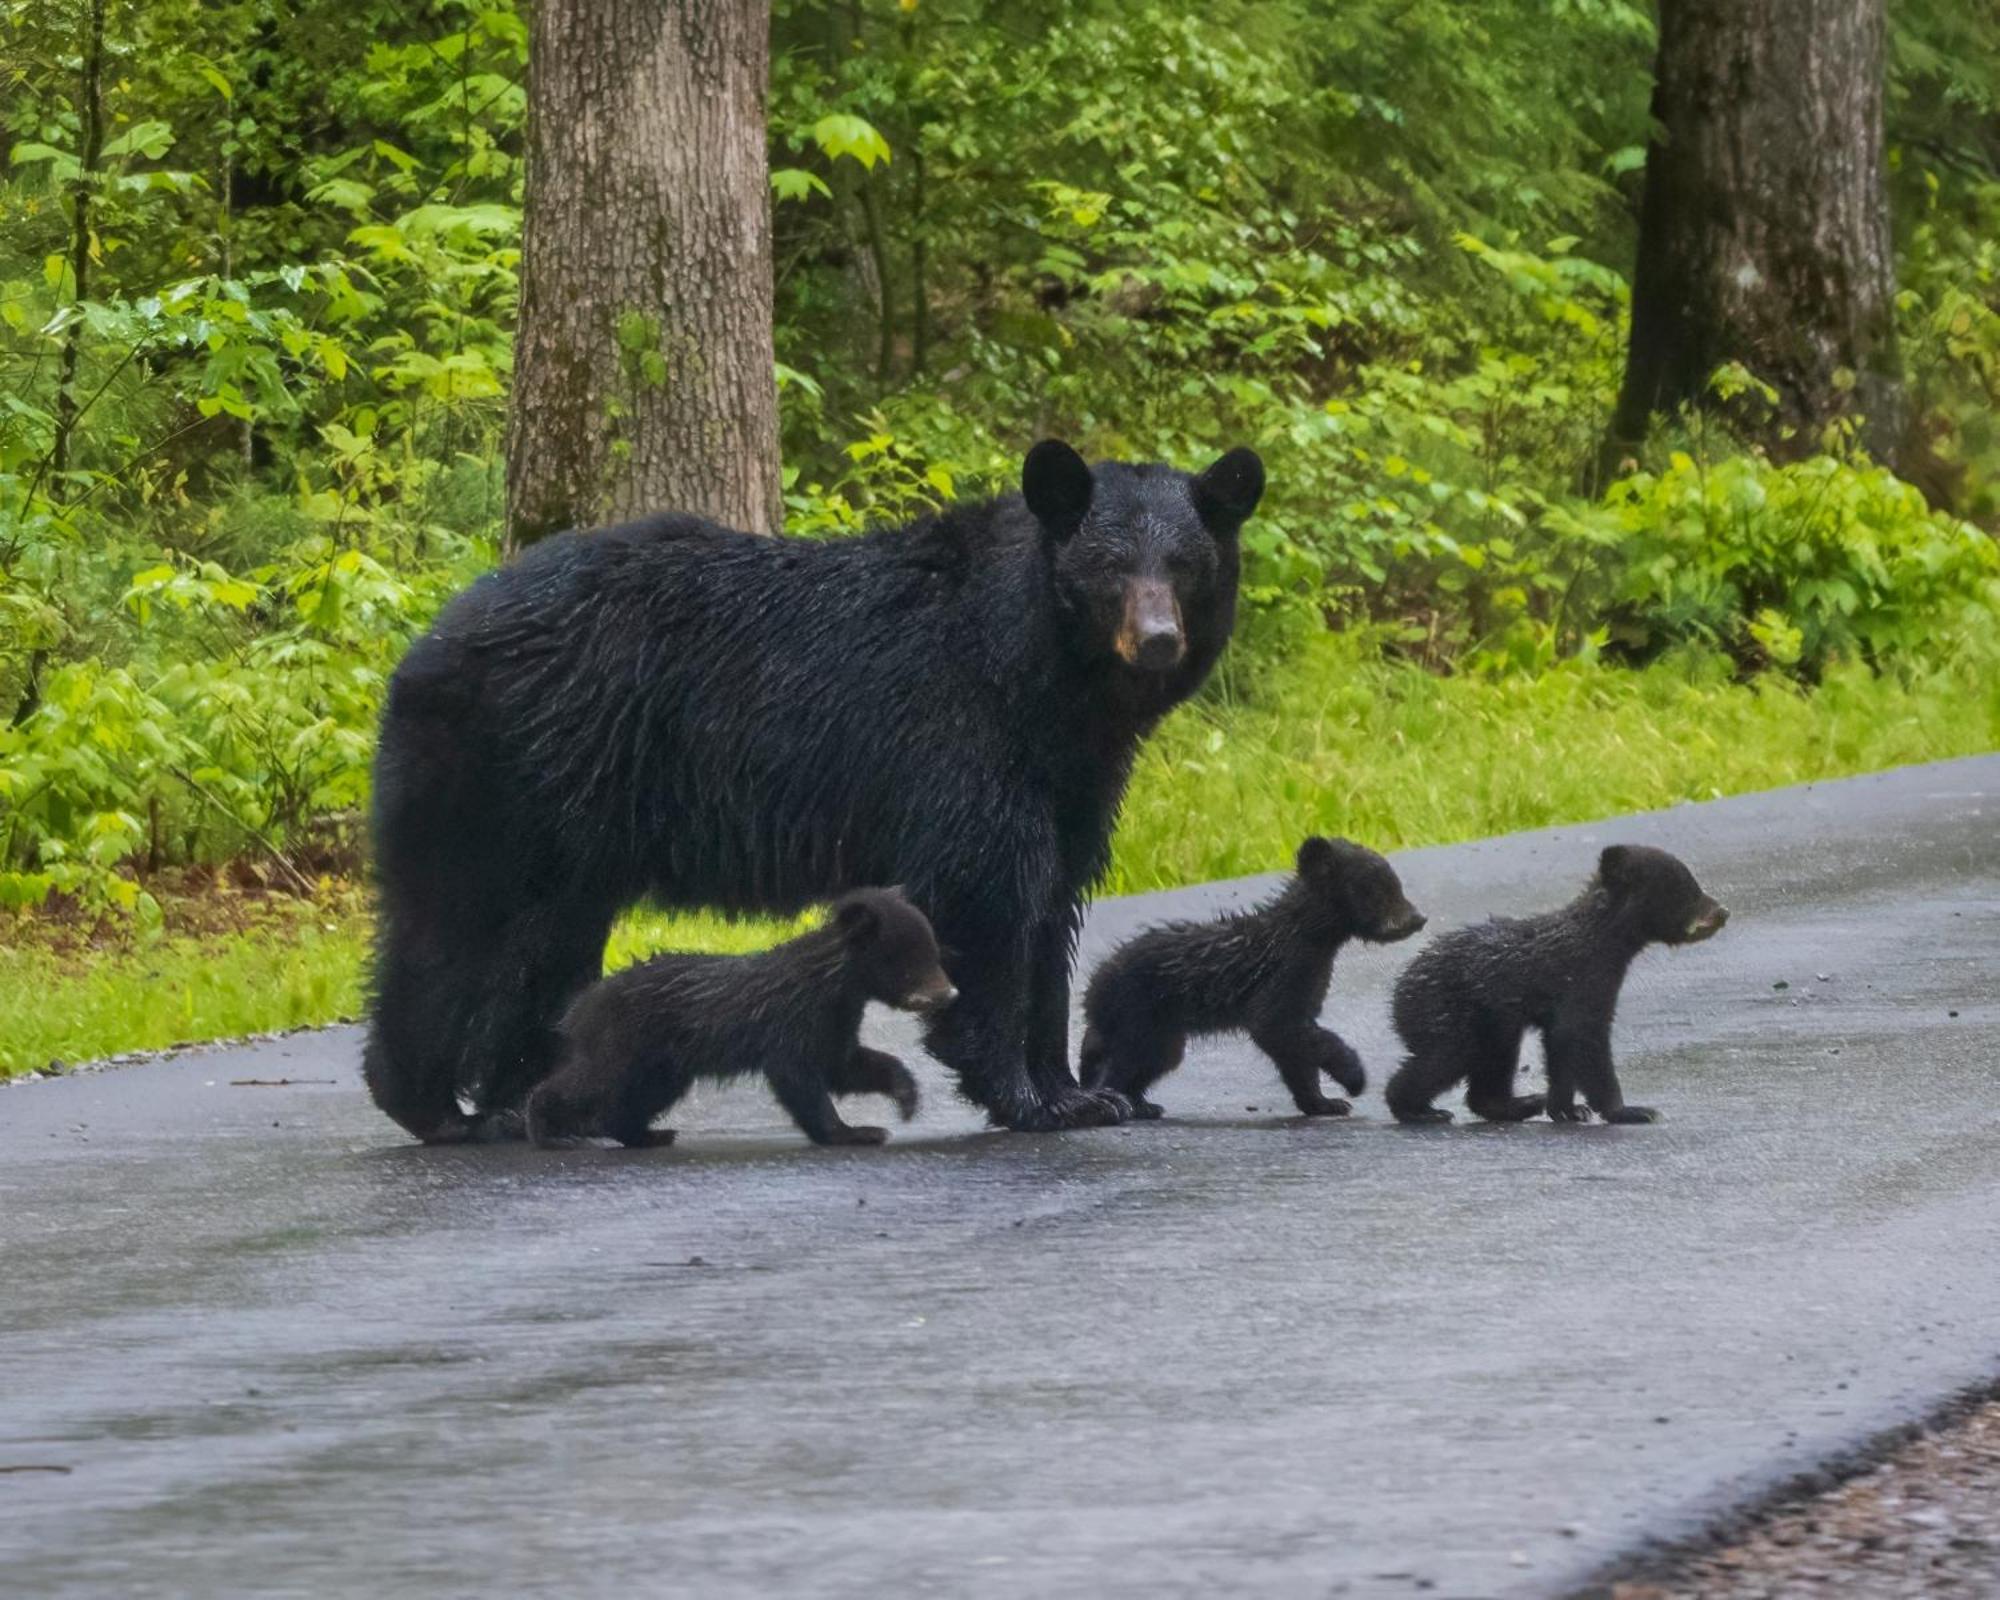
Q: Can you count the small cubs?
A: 3